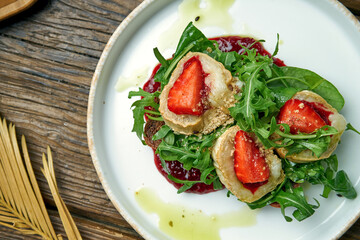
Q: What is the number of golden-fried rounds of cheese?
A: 3